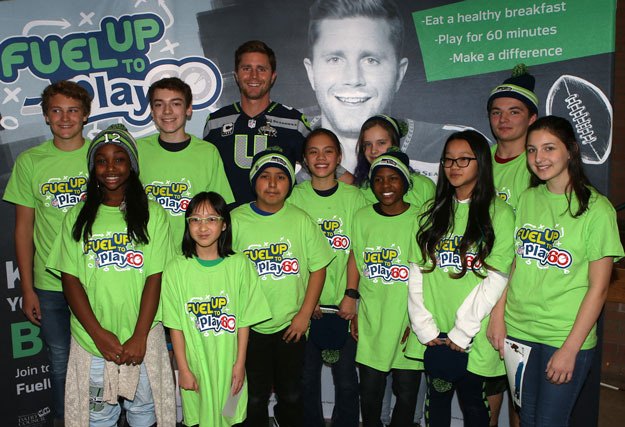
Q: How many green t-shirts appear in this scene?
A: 11